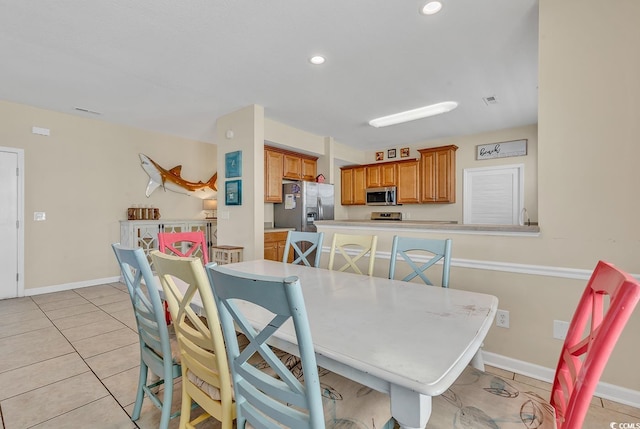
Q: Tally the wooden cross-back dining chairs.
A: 8